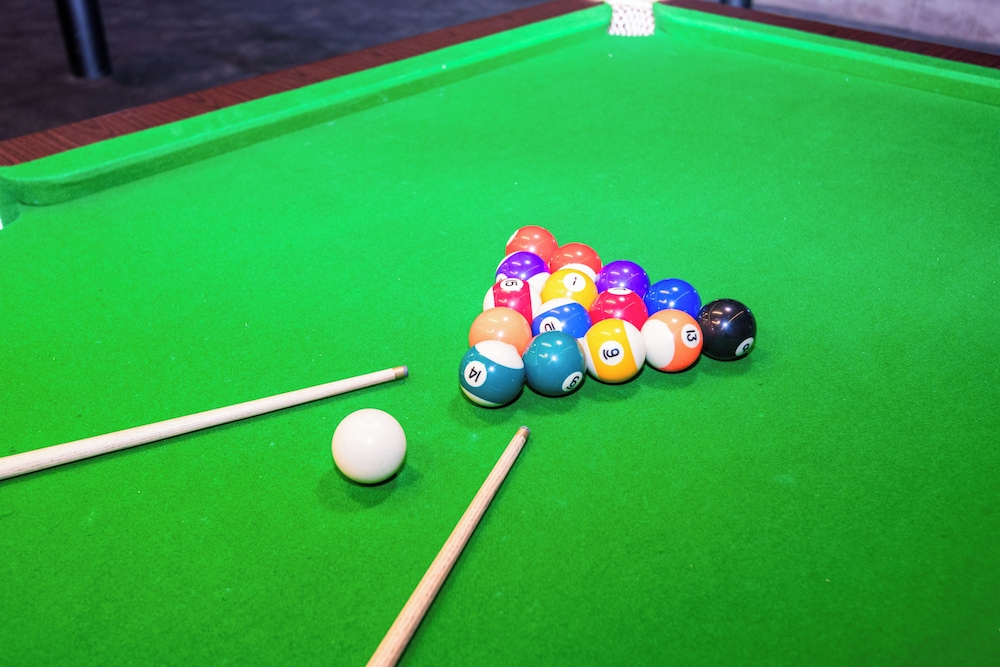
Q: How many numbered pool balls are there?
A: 15